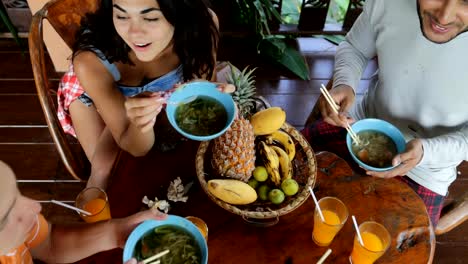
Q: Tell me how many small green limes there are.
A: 5